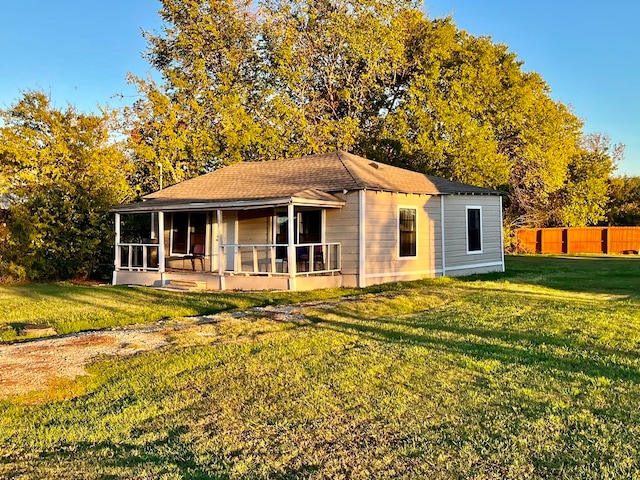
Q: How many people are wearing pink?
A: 0